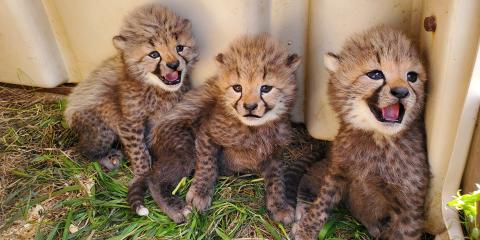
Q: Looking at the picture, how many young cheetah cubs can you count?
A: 3